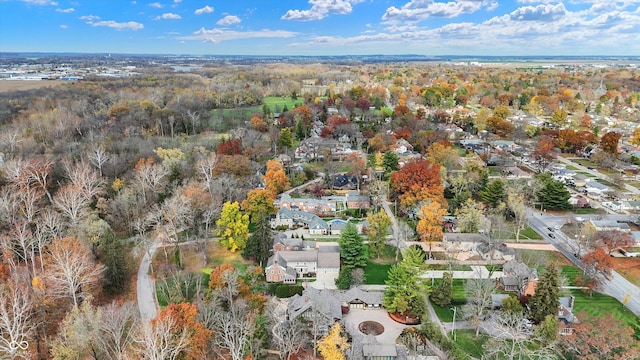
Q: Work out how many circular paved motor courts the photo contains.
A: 1